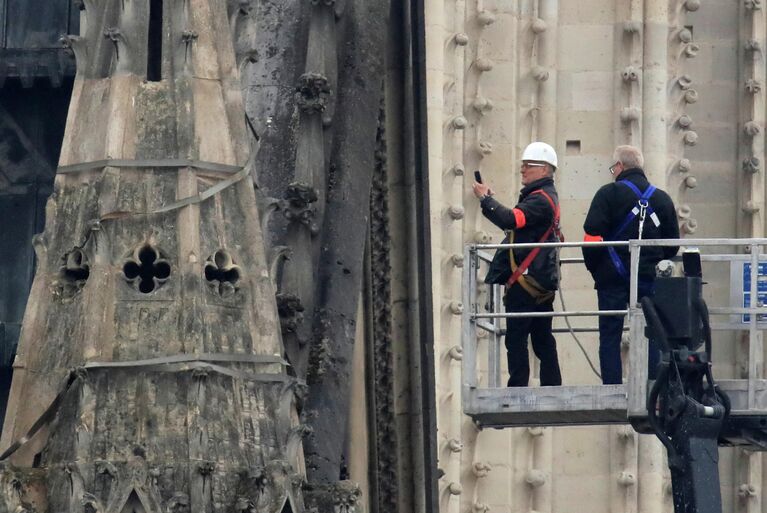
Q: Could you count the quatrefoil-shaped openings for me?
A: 3